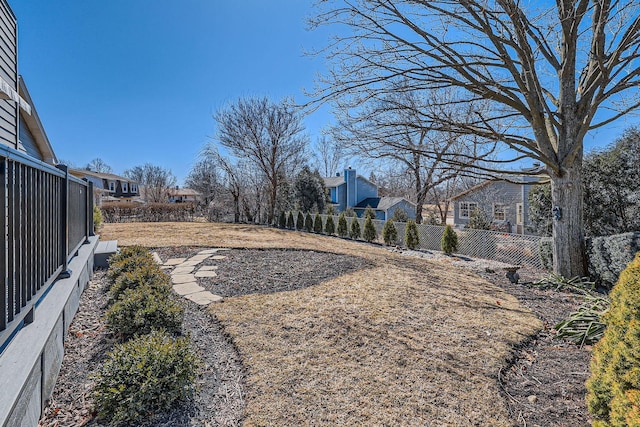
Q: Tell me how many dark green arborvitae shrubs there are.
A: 12